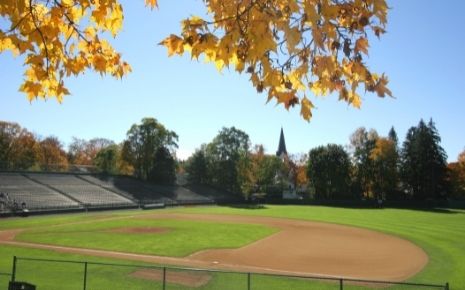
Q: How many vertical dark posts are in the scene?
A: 6